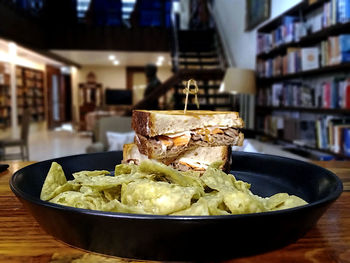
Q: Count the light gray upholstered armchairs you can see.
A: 1